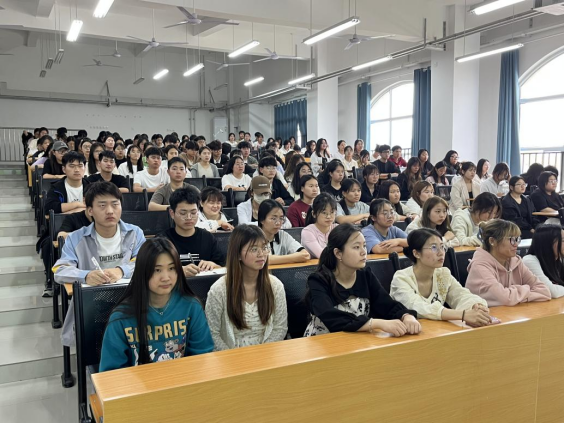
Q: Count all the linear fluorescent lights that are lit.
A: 11